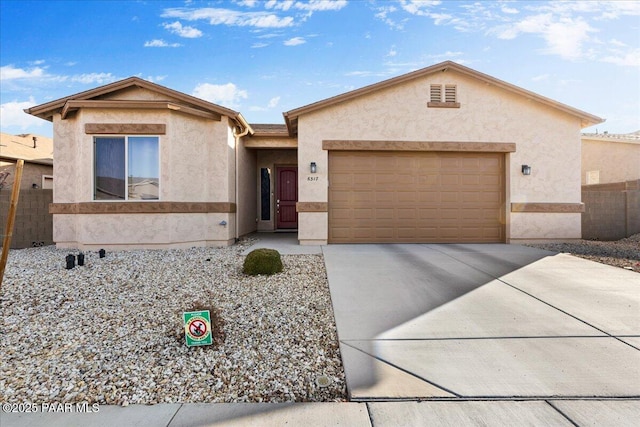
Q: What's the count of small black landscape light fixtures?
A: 3